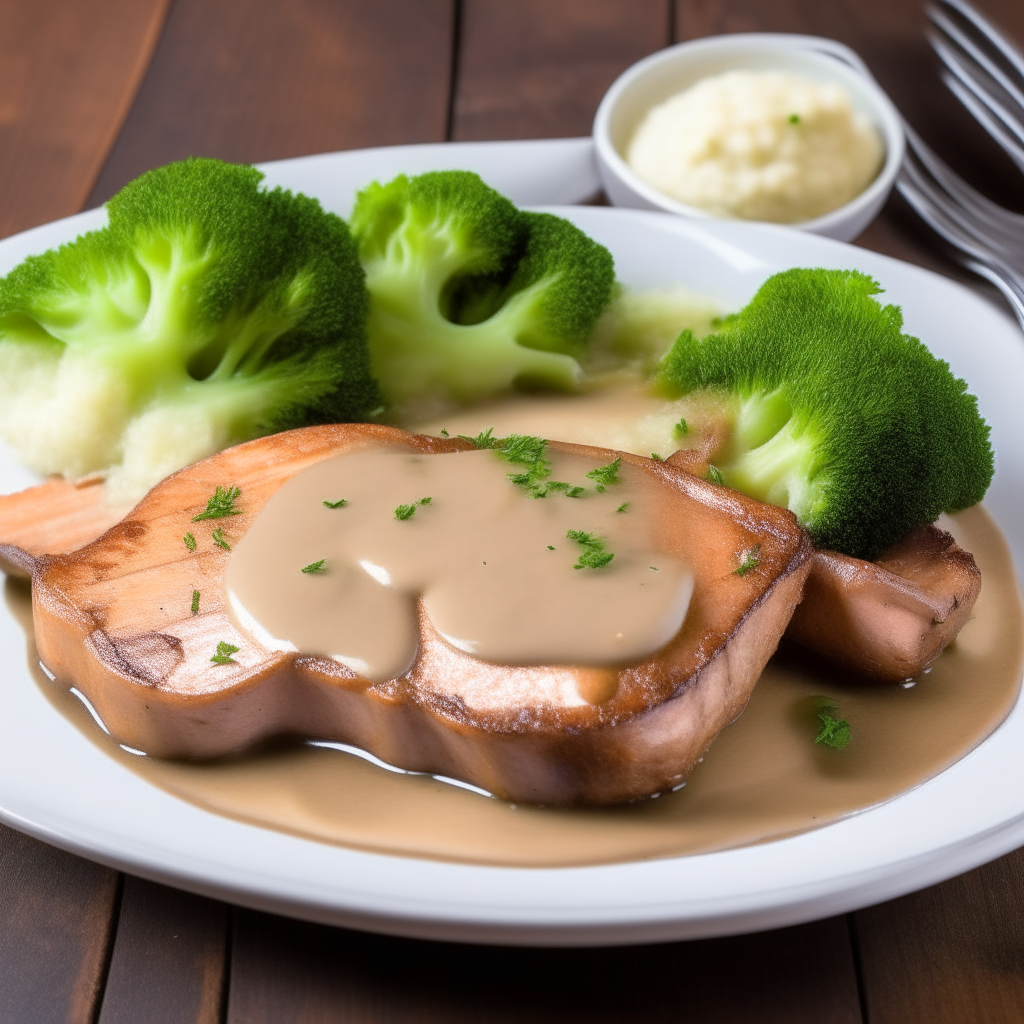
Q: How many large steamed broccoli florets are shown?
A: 3